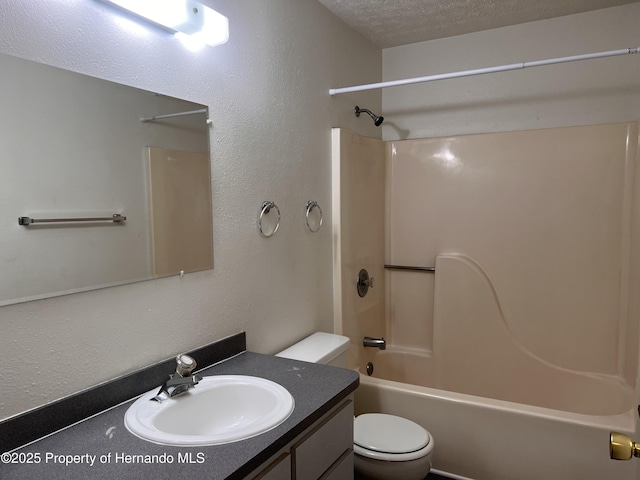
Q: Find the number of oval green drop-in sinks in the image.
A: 0